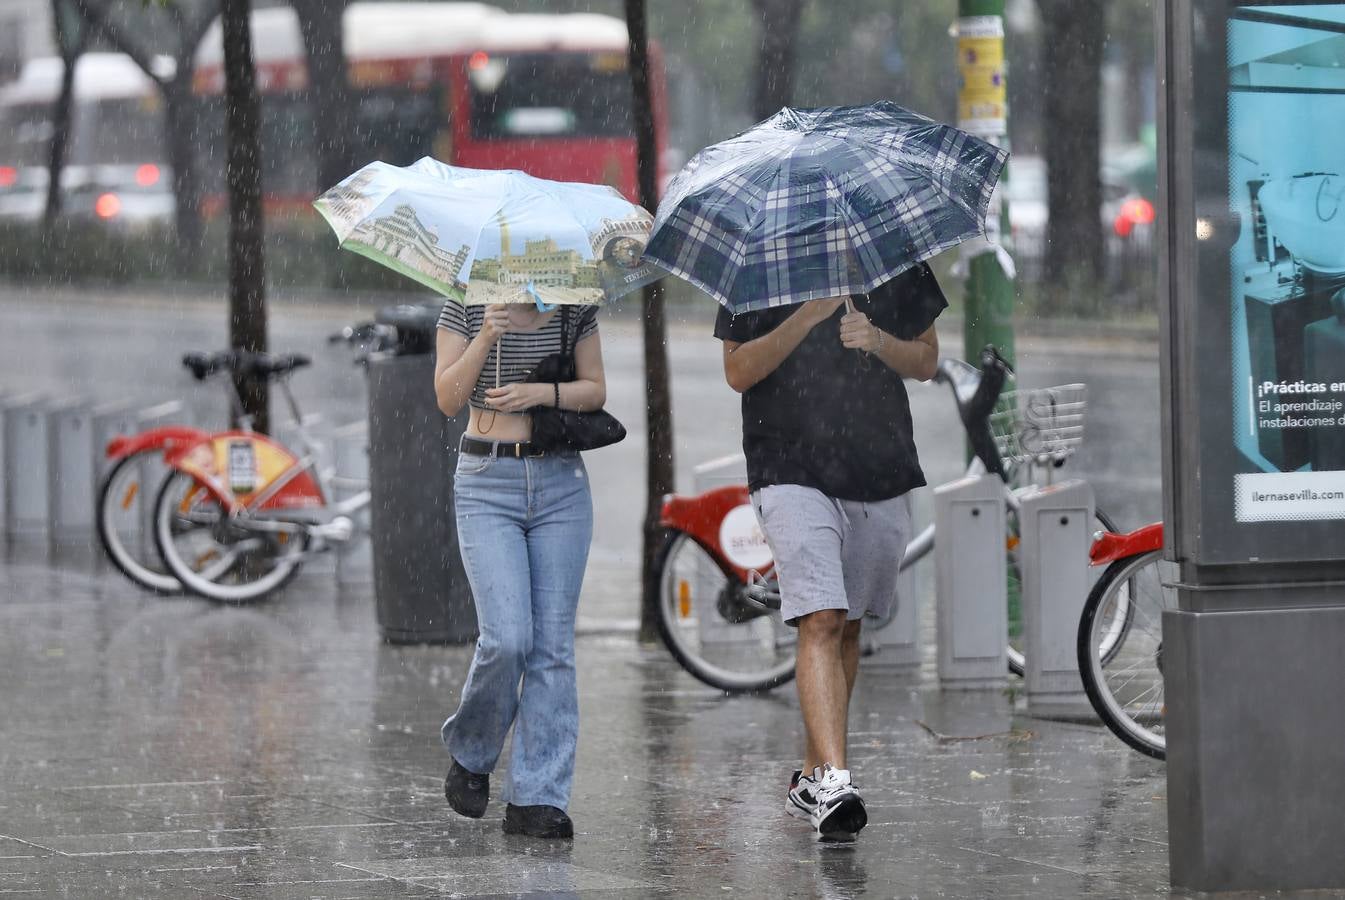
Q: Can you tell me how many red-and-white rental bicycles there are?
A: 4